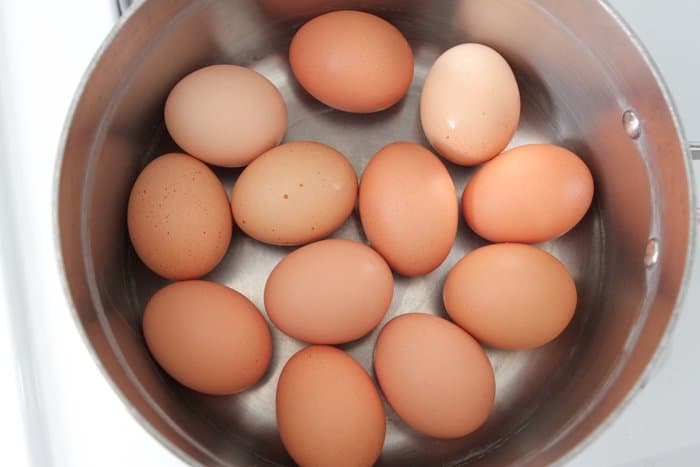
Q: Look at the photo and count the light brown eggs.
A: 12